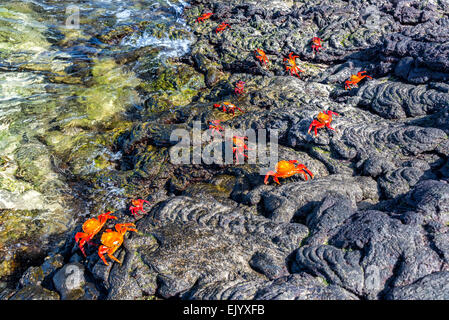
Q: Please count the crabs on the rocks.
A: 15